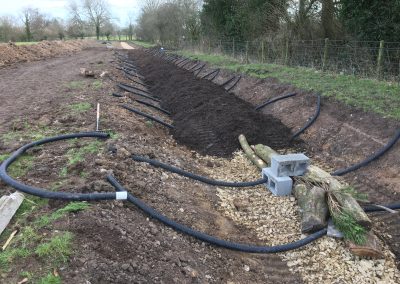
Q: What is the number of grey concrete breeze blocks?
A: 2